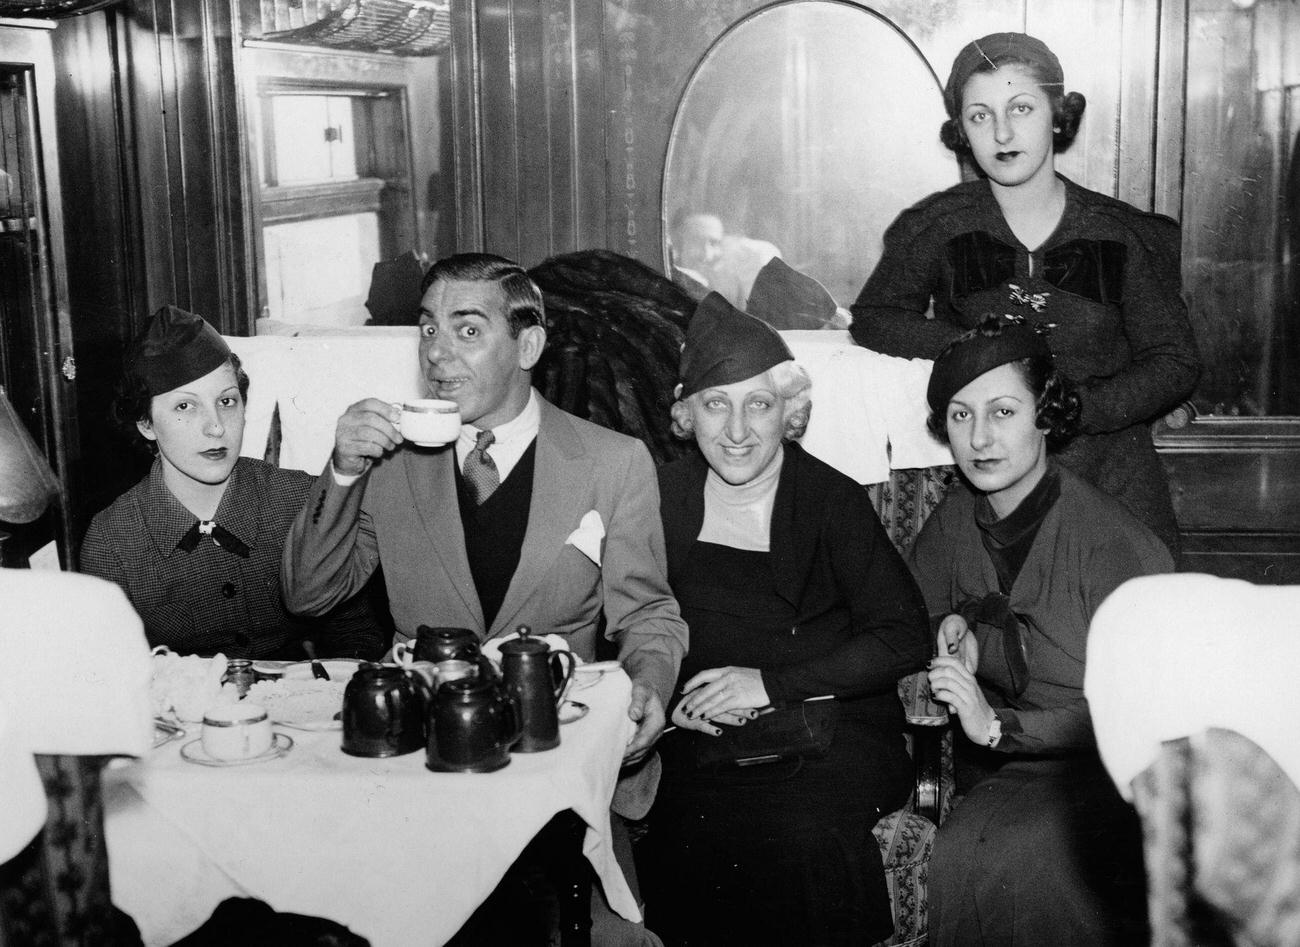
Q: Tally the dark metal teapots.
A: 4